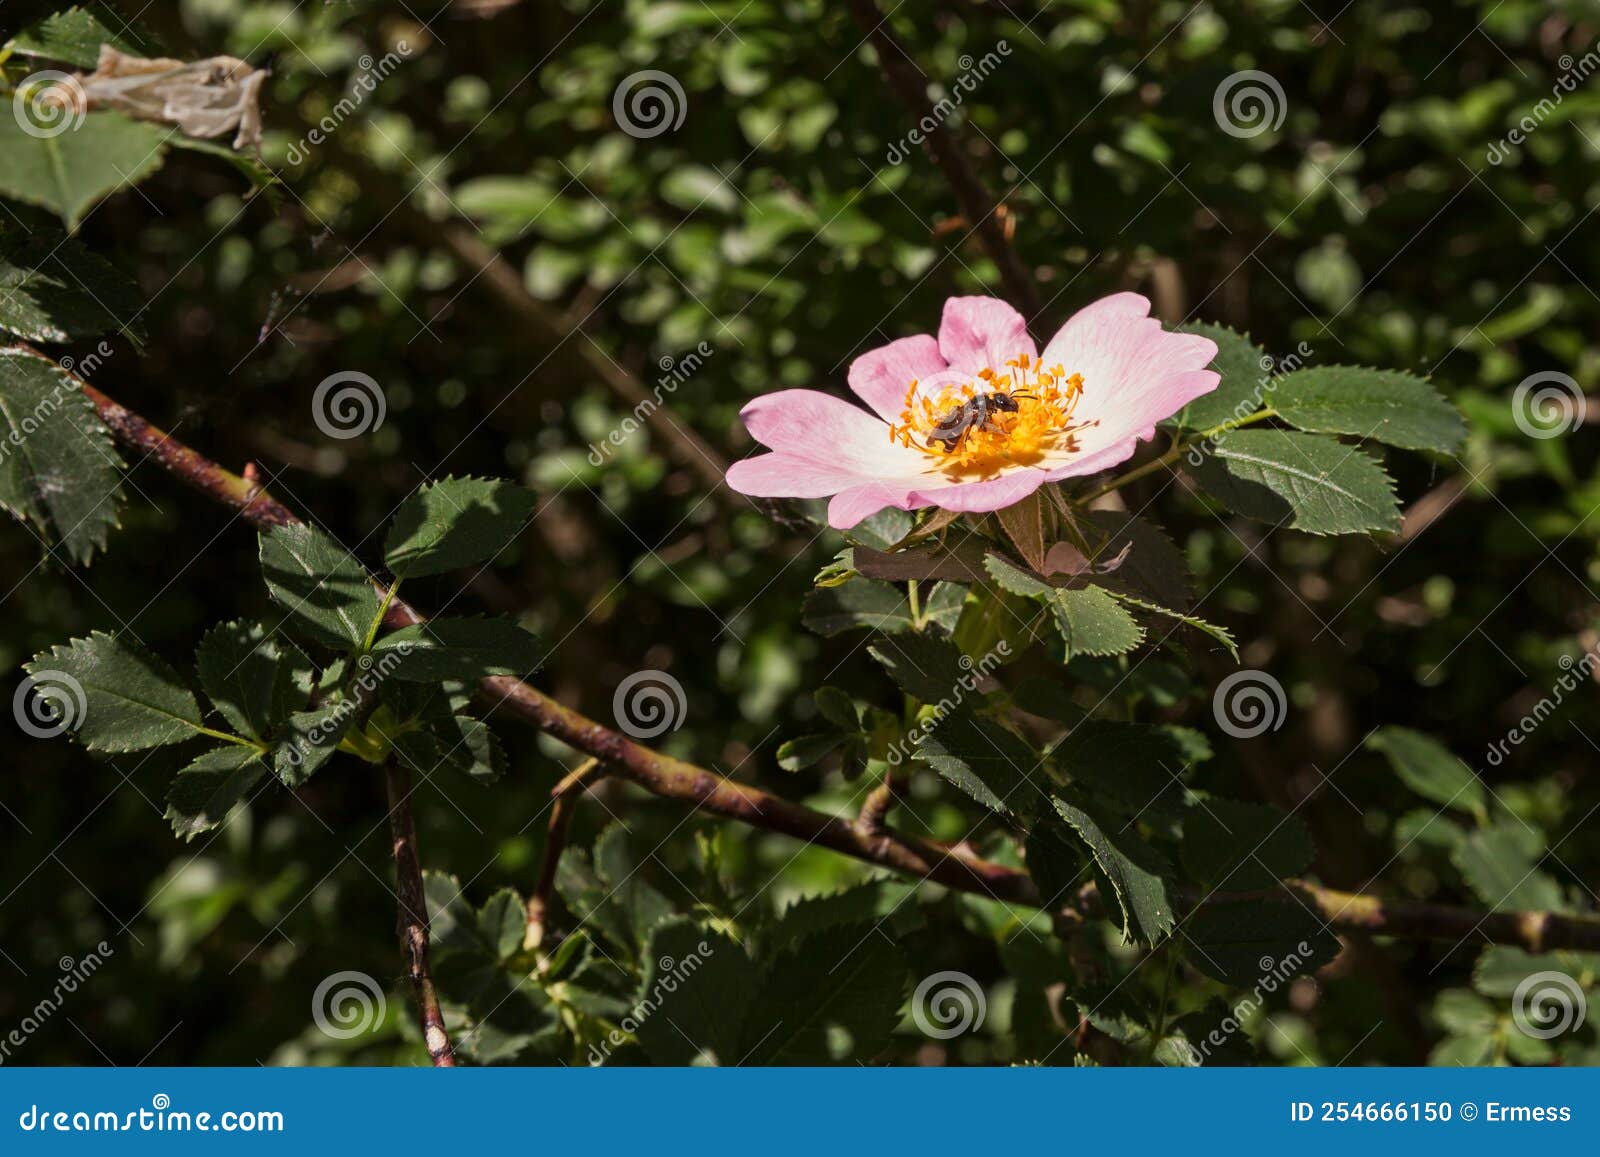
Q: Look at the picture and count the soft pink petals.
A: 5